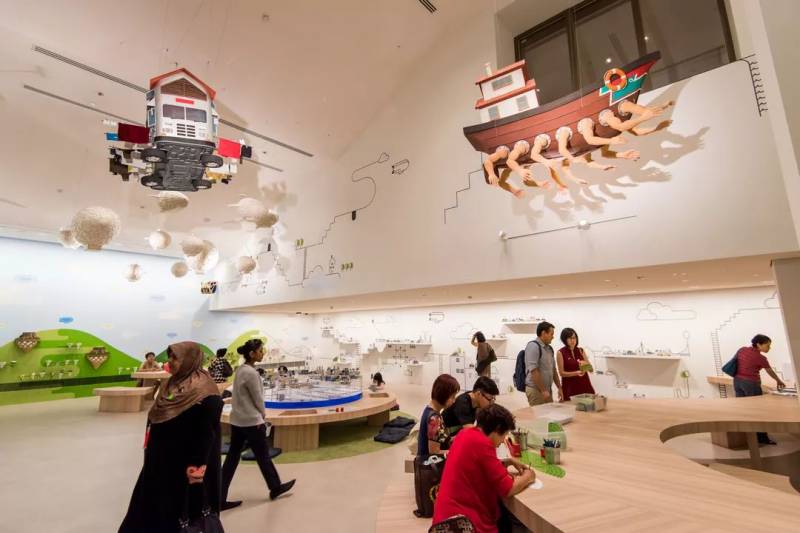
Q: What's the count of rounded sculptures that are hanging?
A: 11